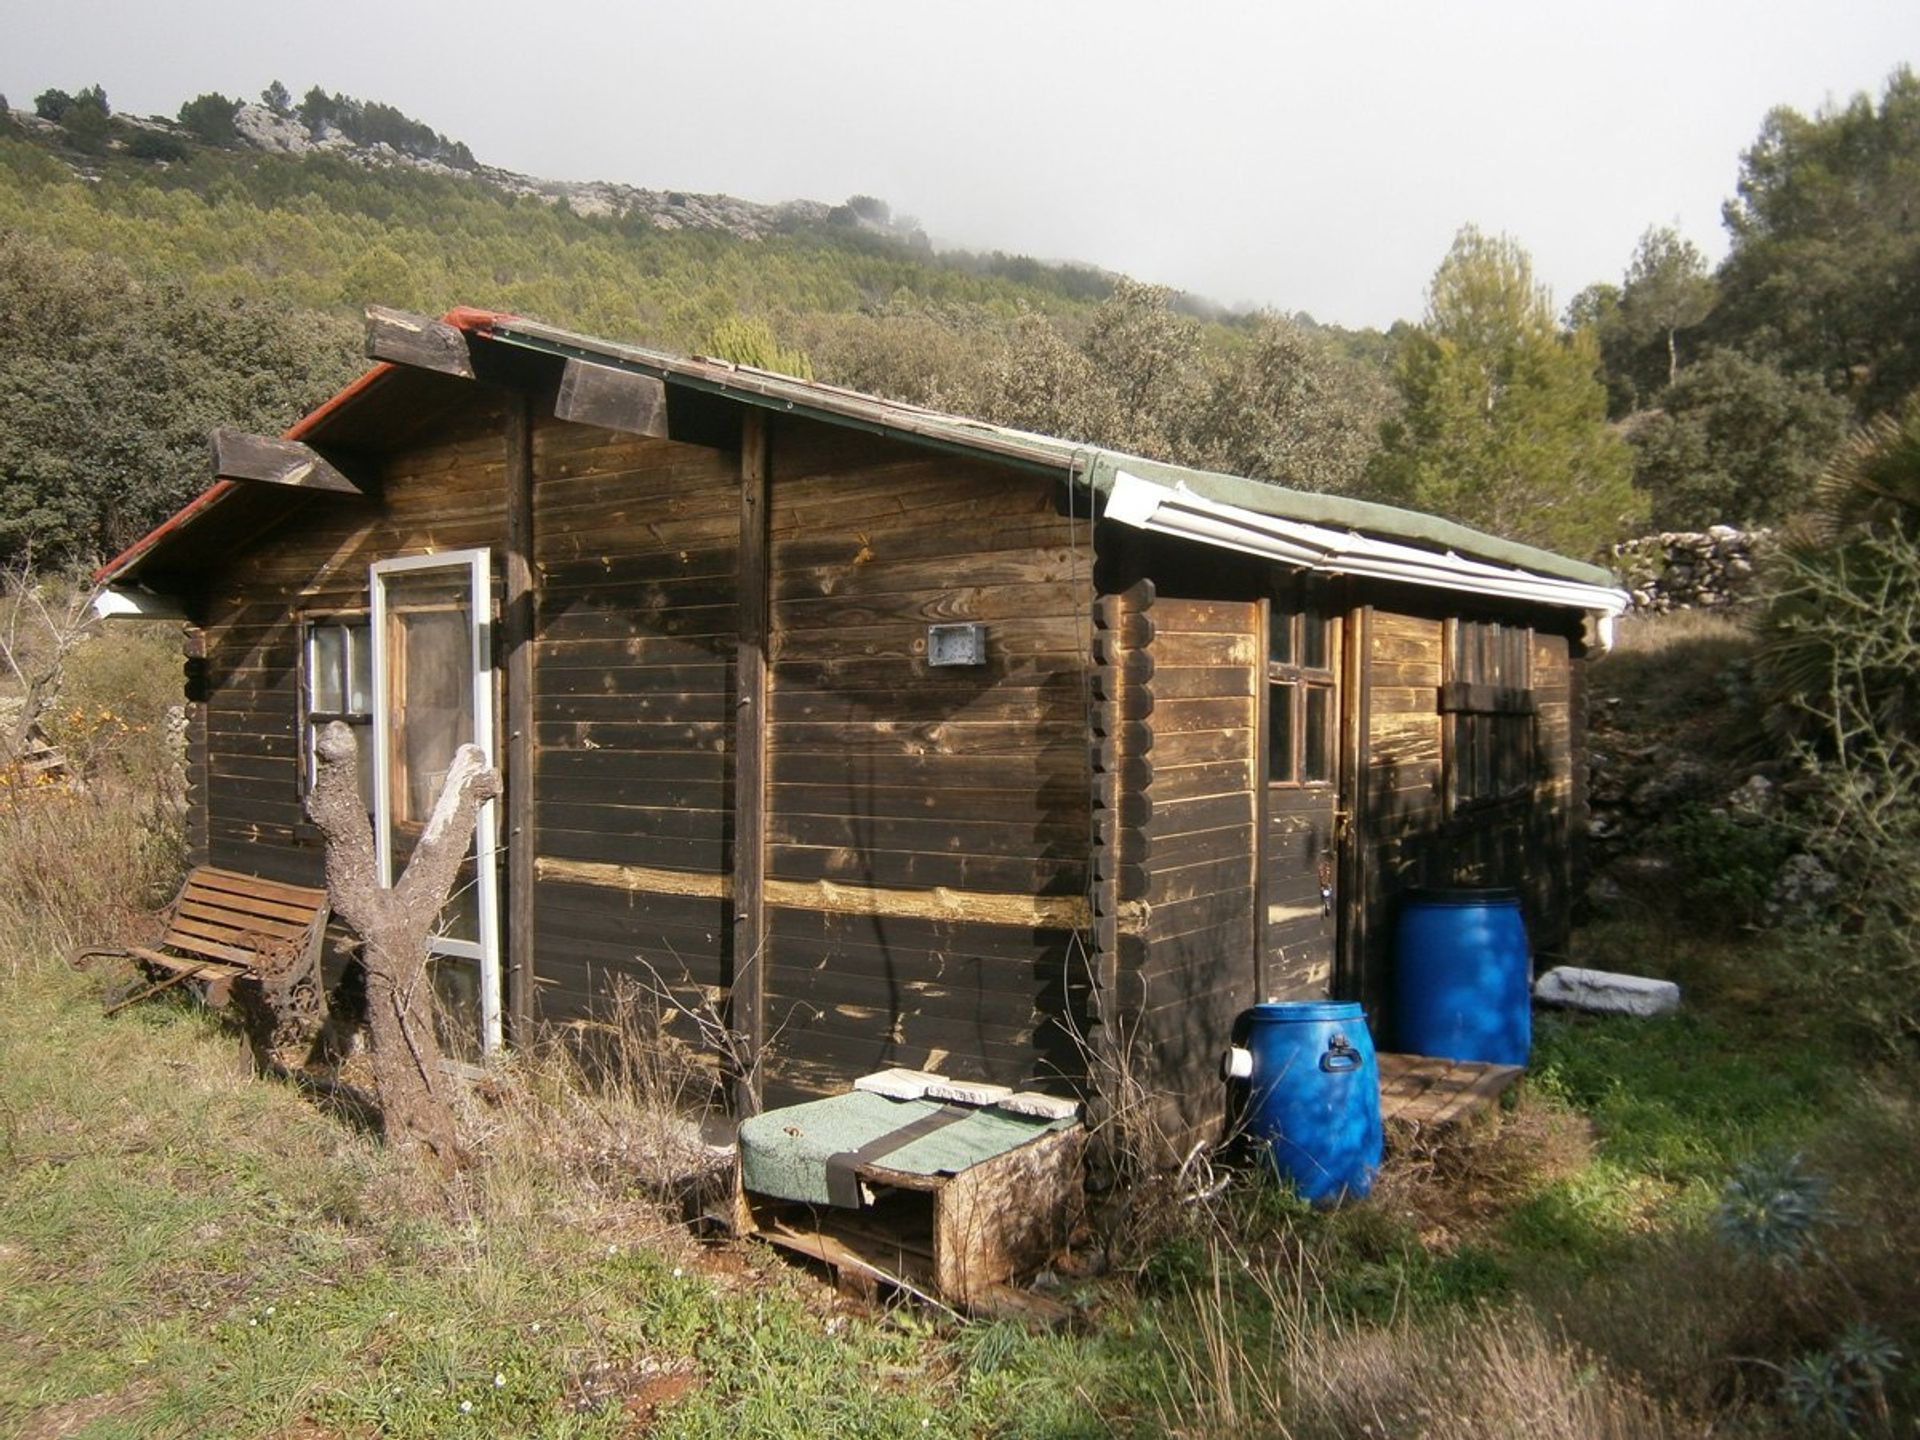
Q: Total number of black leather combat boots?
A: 0